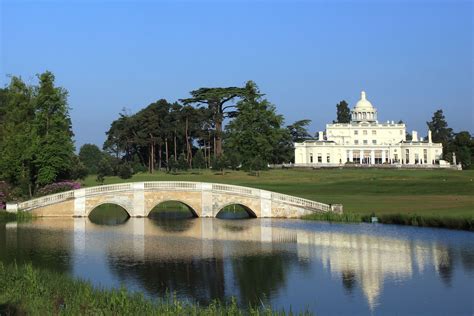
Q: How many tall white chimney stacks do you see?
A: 3